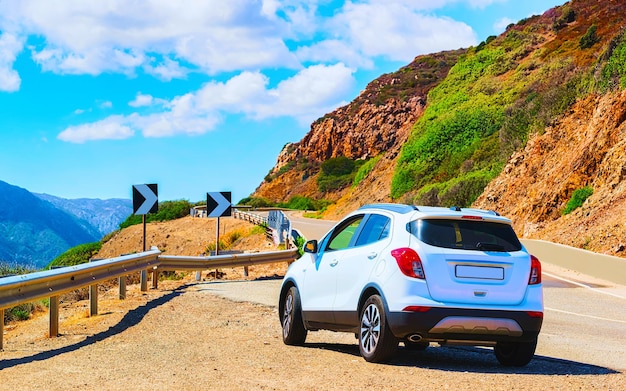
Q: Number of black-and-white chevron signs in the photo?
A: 2